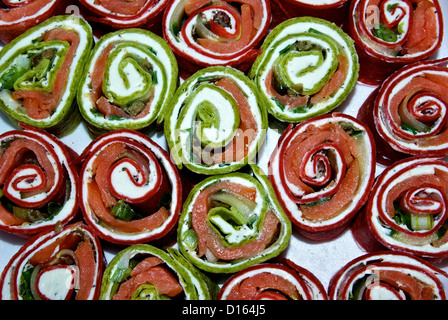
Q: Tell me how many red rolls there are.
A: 13